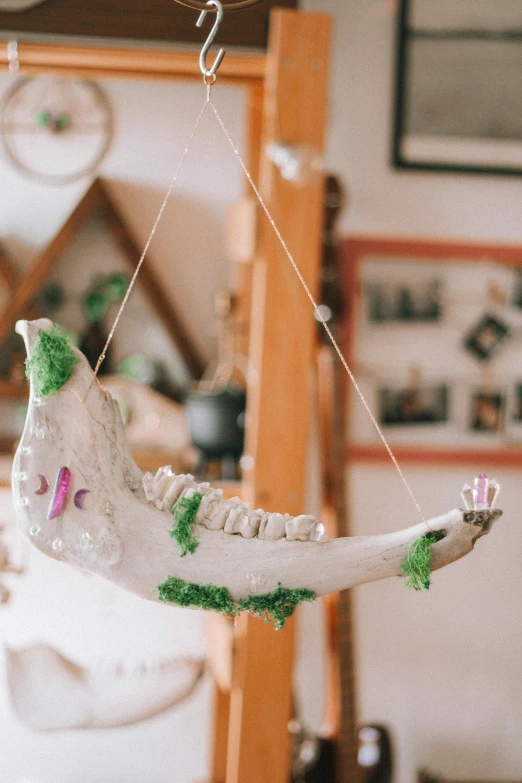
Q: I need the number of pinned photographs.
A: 6